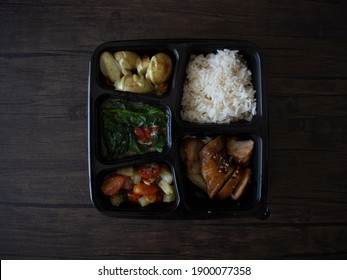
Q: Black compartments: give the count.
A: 5